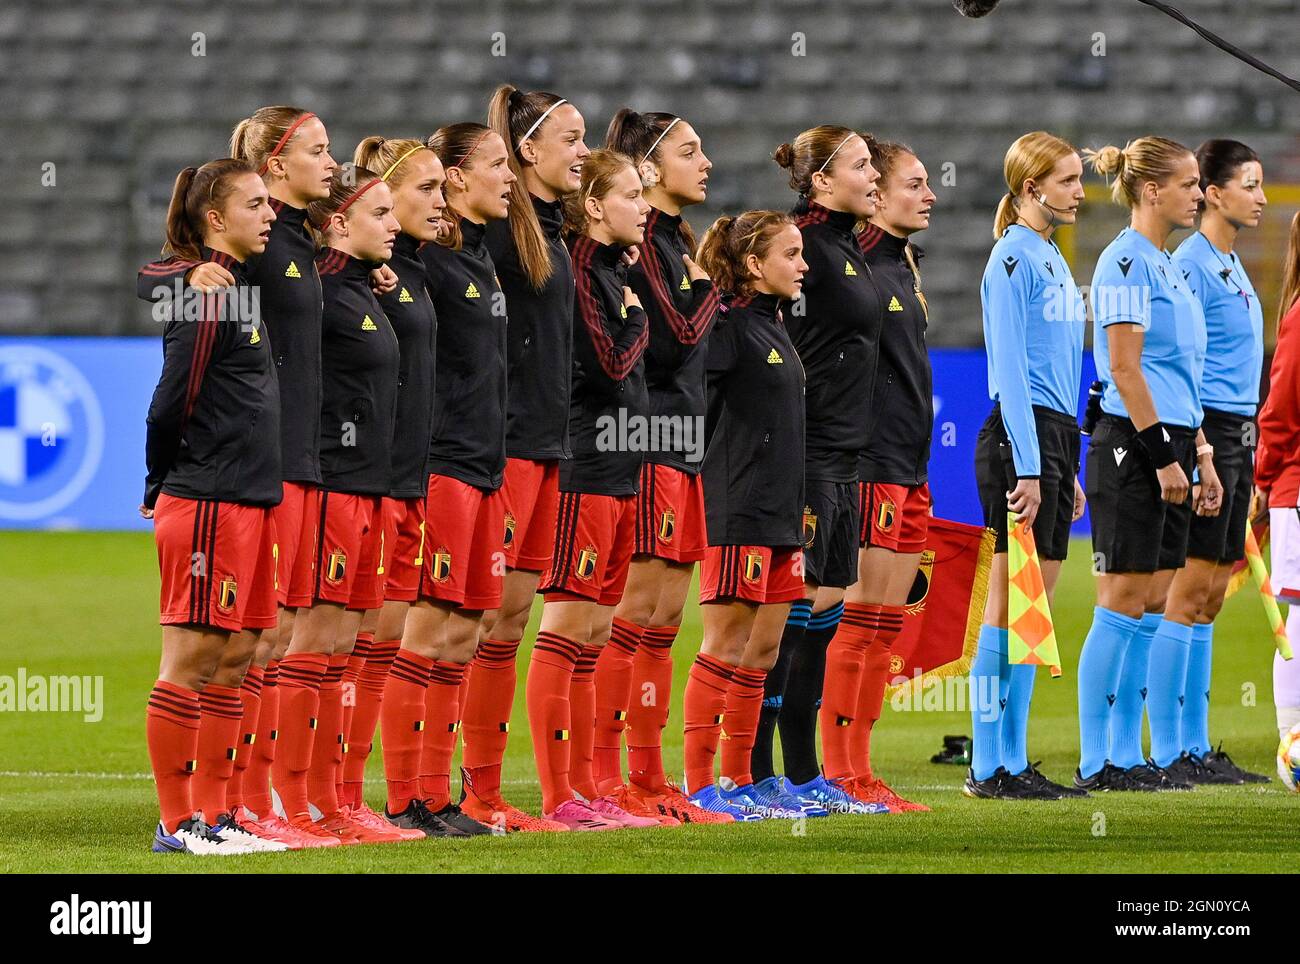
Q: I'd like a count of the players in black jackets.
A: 11